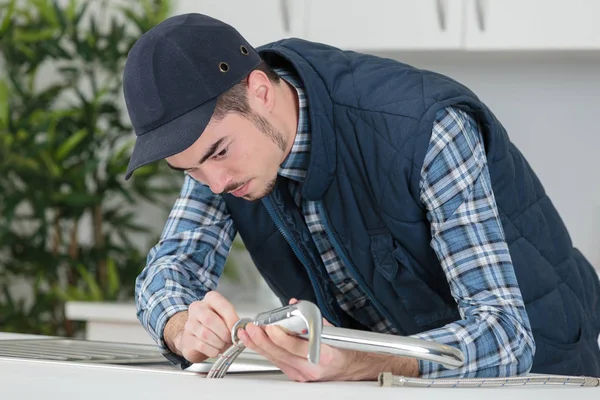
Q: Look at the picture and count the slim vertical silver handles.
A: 3